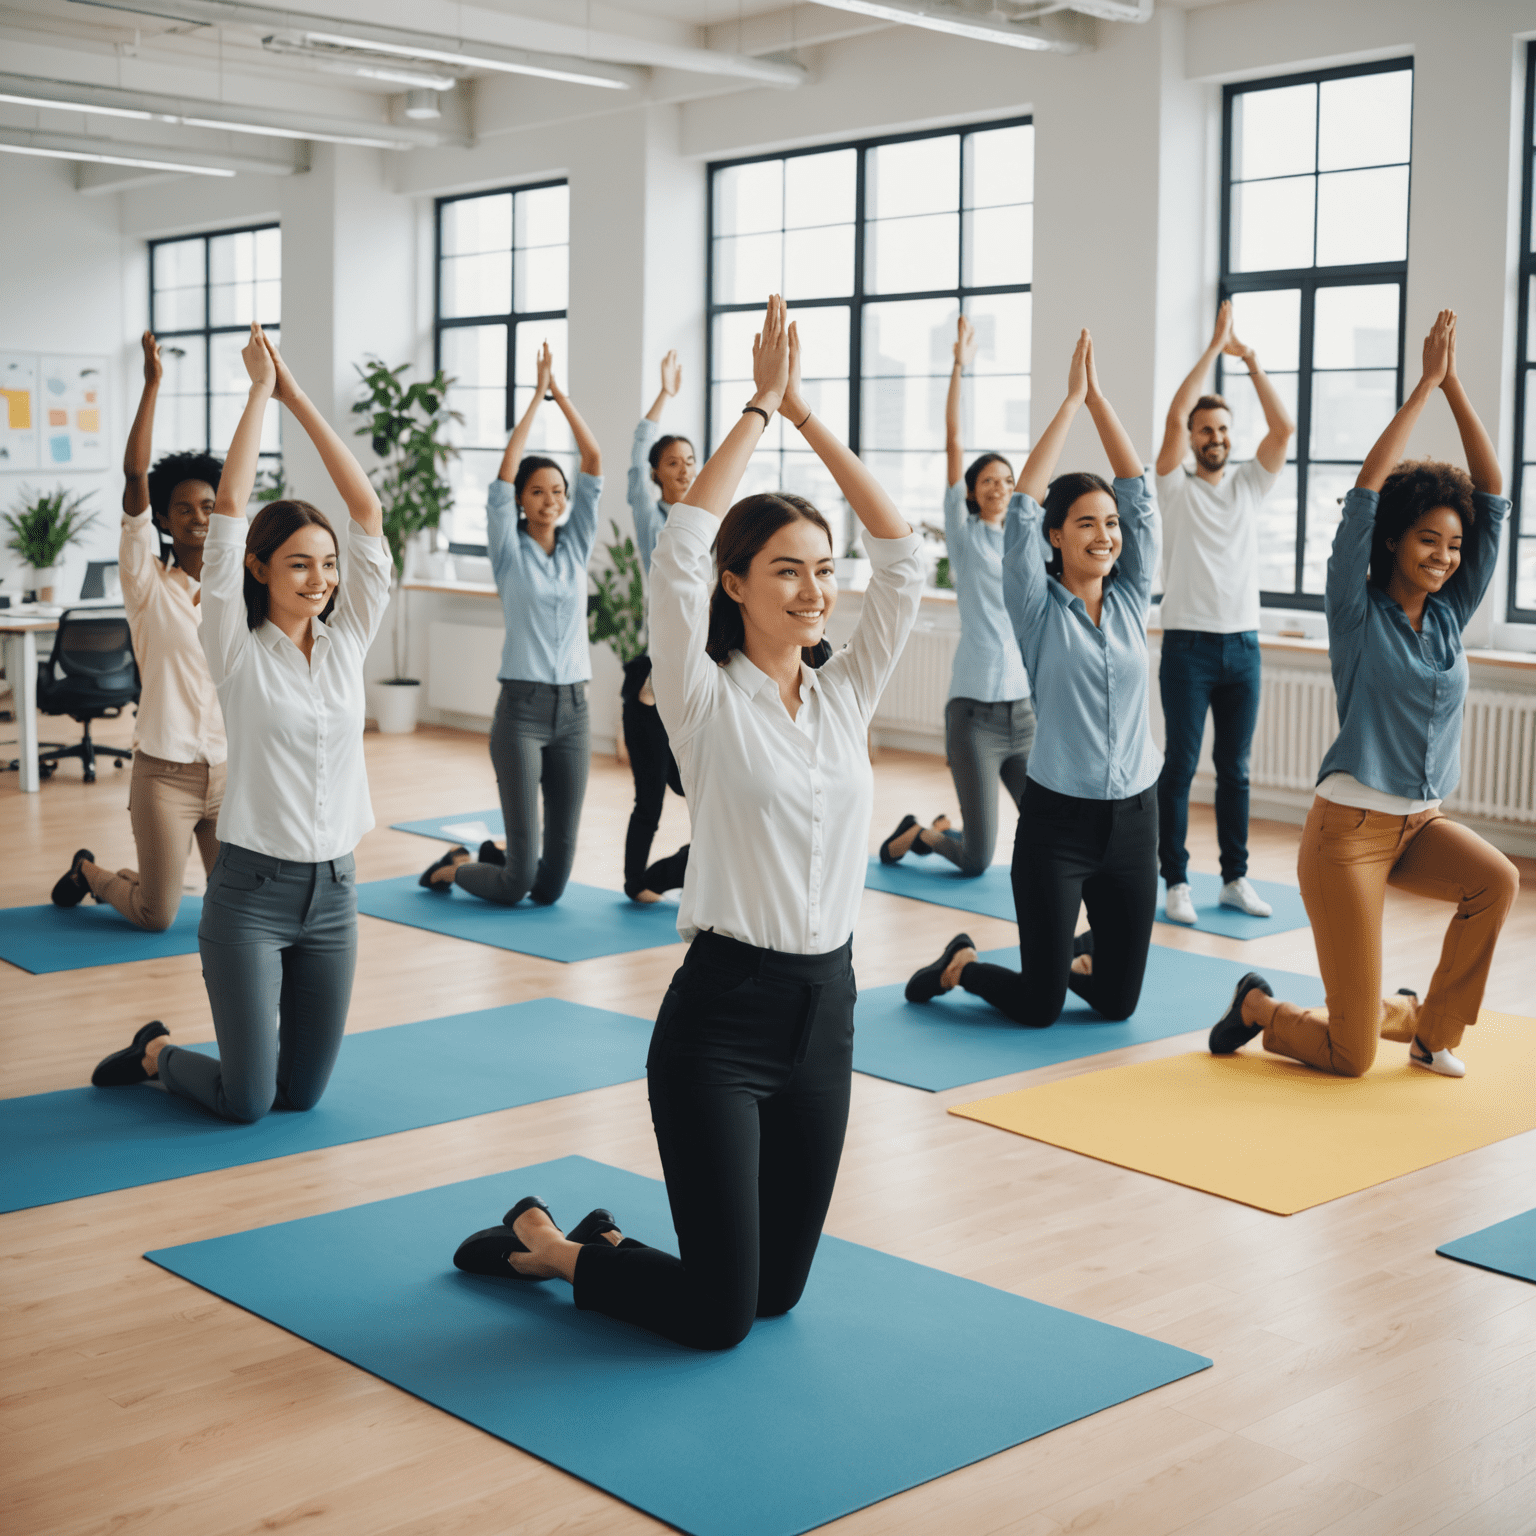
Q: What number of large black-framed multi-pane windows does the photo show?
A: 5